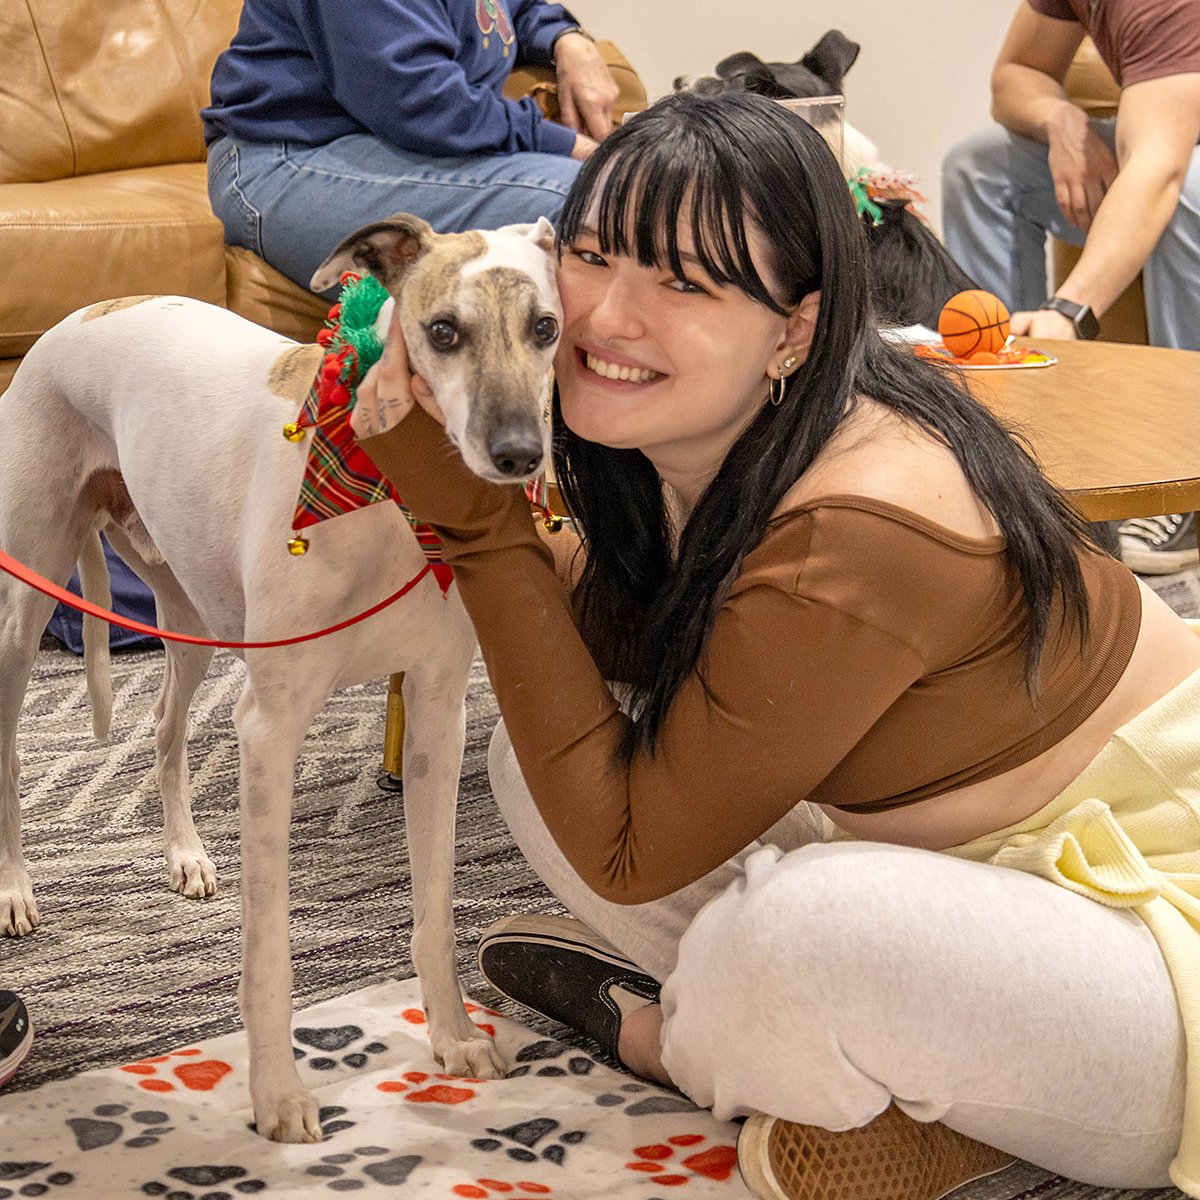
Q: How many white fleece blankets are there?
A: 1